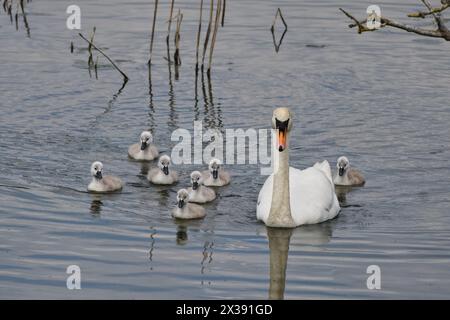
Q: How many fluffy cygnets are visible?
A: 7